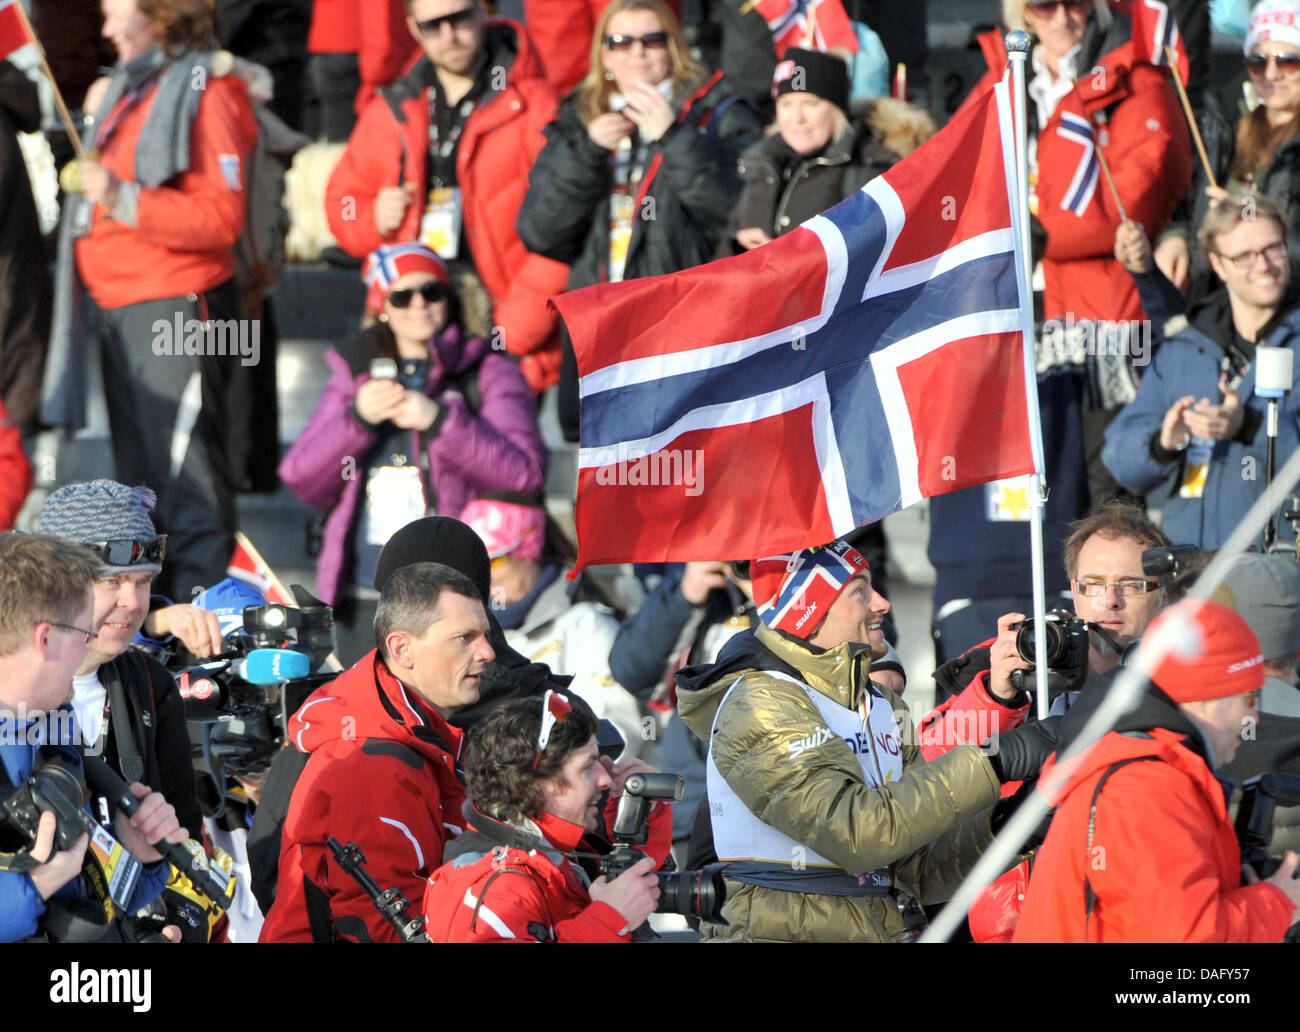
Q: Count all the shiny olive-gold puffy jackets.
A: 1